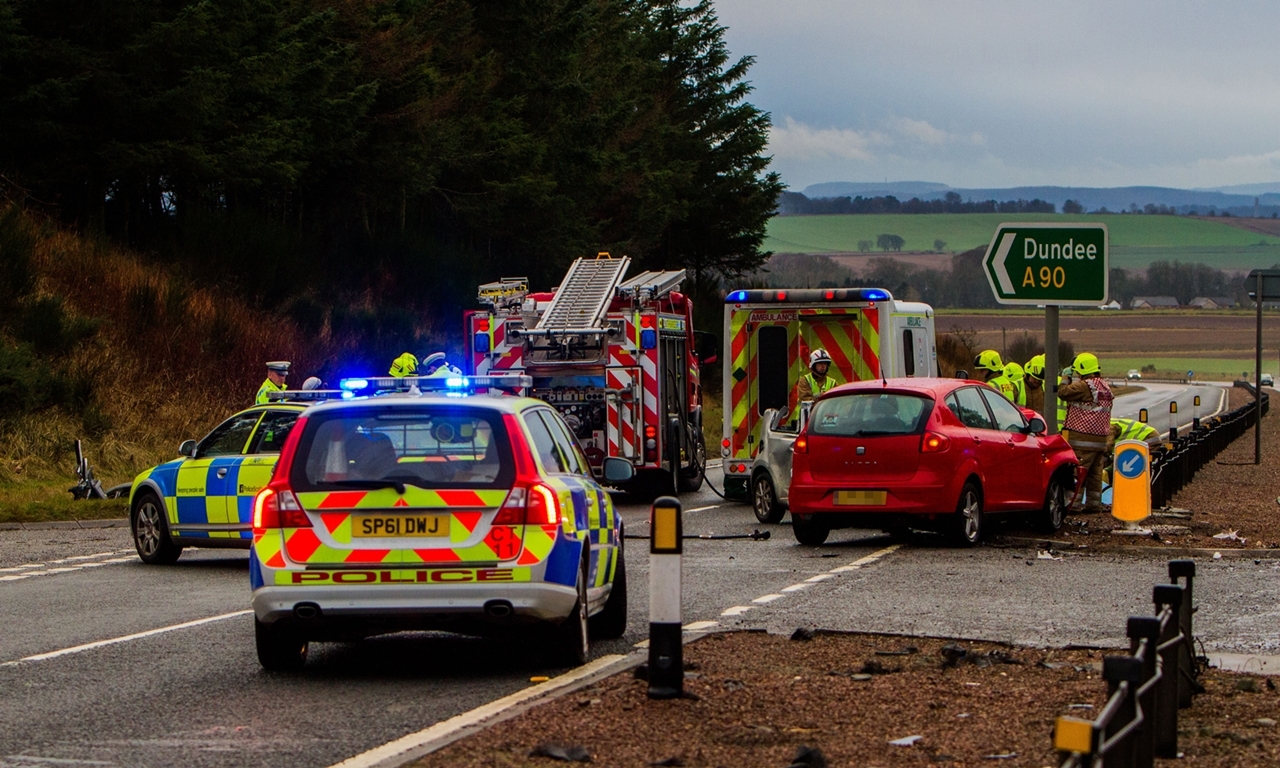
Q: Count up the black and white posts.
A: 4